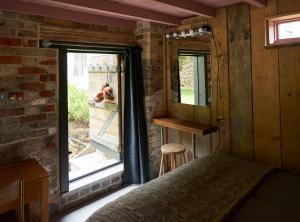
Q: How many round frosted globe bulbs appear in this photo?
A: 5